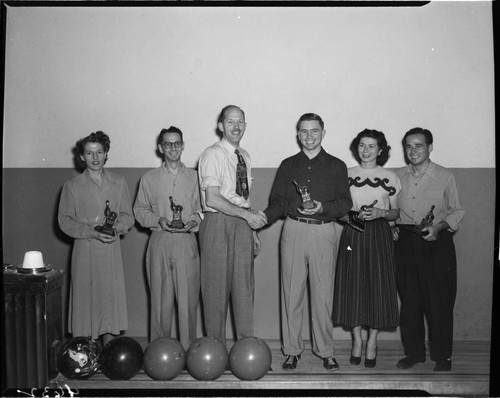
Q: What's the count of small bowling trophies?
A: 5